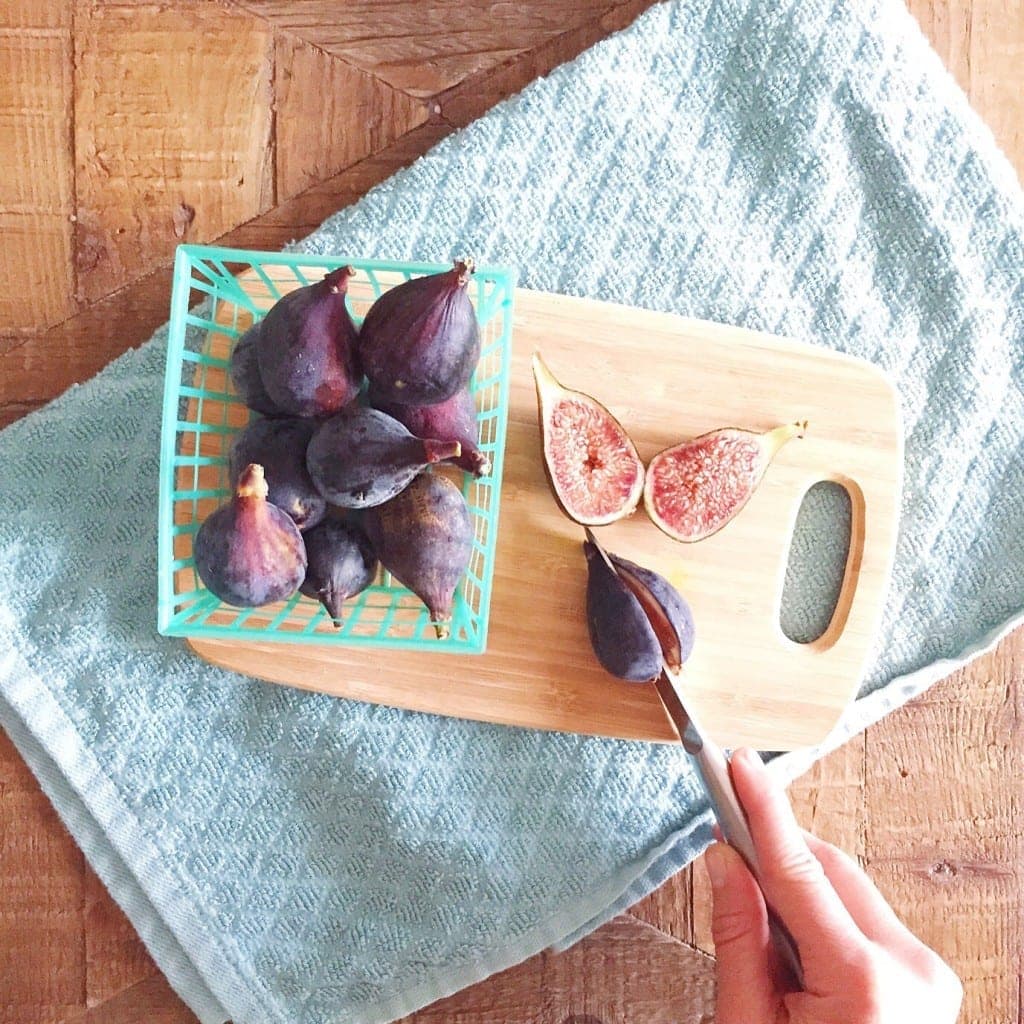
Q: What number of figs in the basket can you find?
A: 9